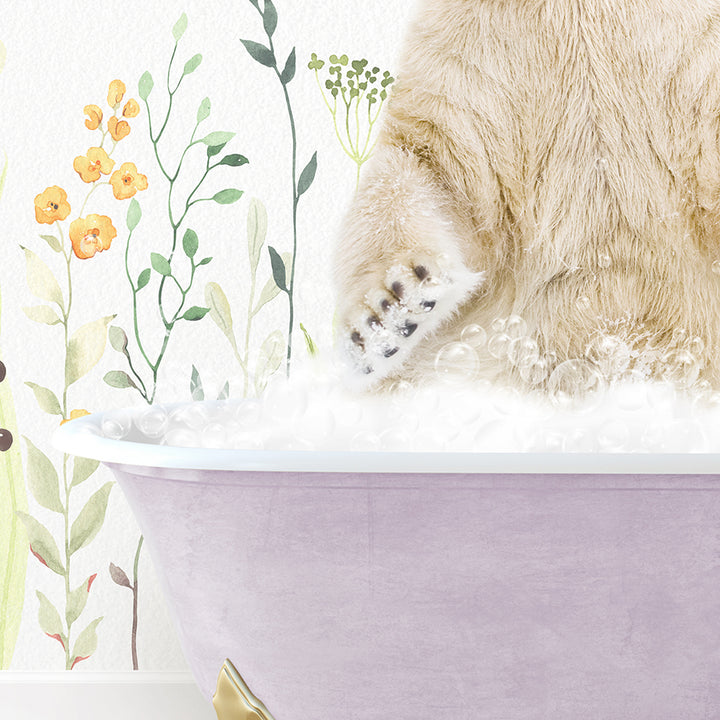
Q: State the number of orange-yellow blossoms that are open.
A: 4